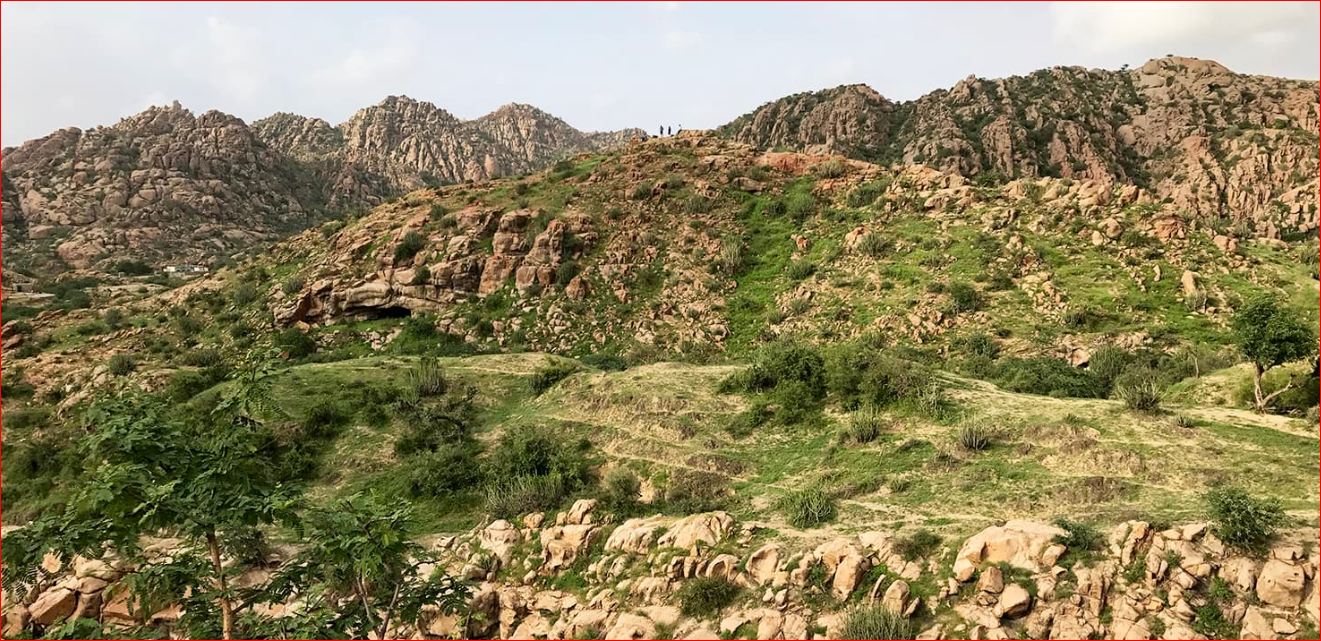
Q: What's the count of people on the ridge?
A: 3